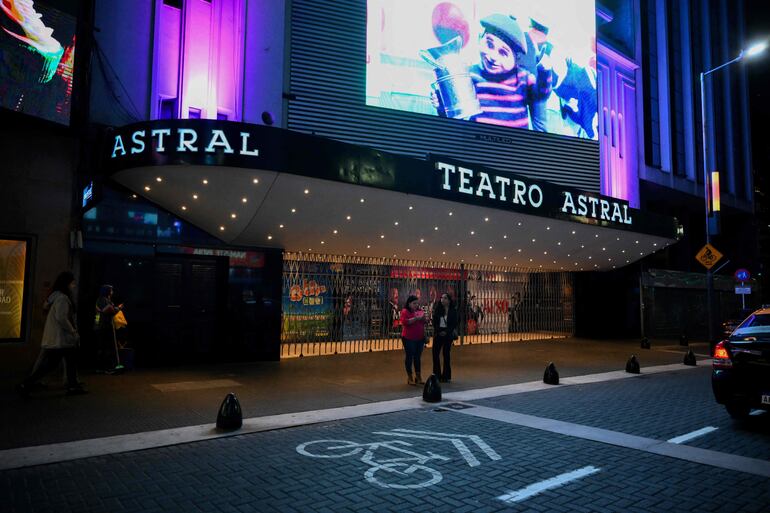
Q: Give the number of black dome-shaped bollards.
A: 7